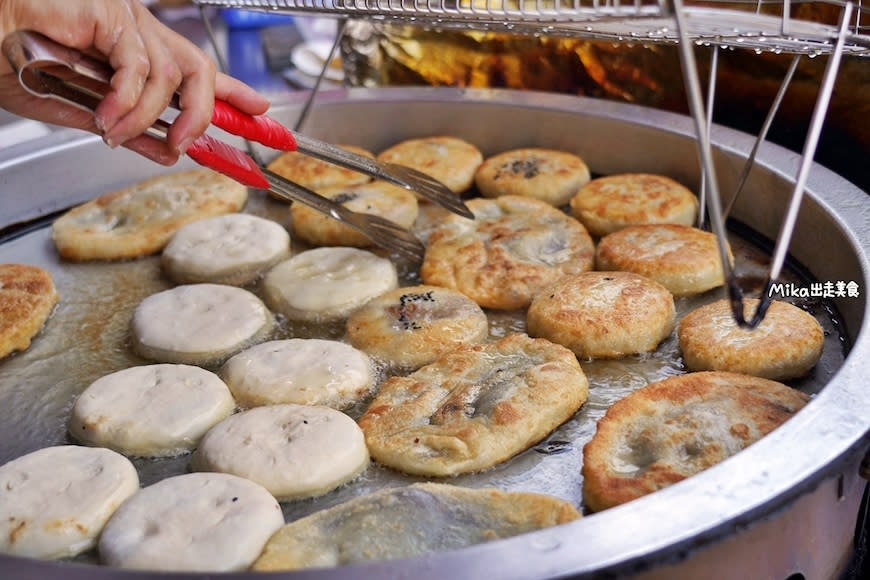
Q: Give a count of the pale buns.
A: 8